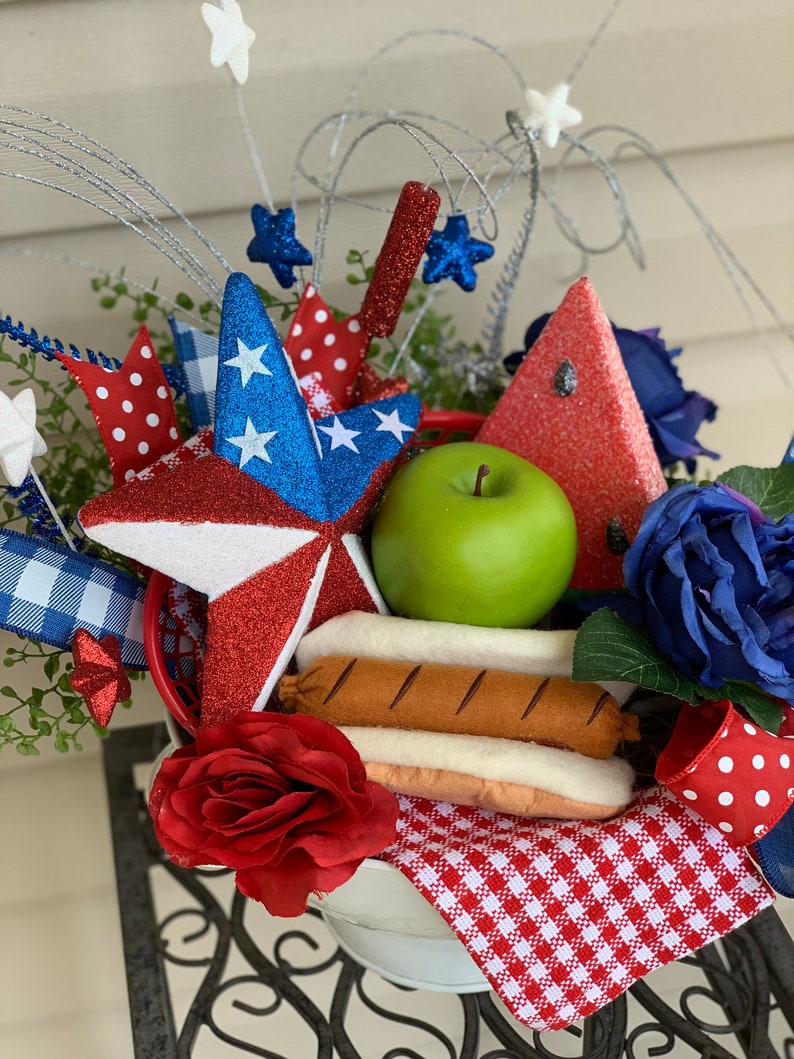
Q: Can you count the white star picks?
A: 3